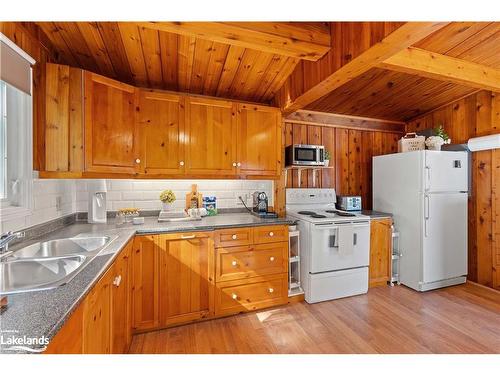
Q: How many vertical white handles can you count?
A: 2